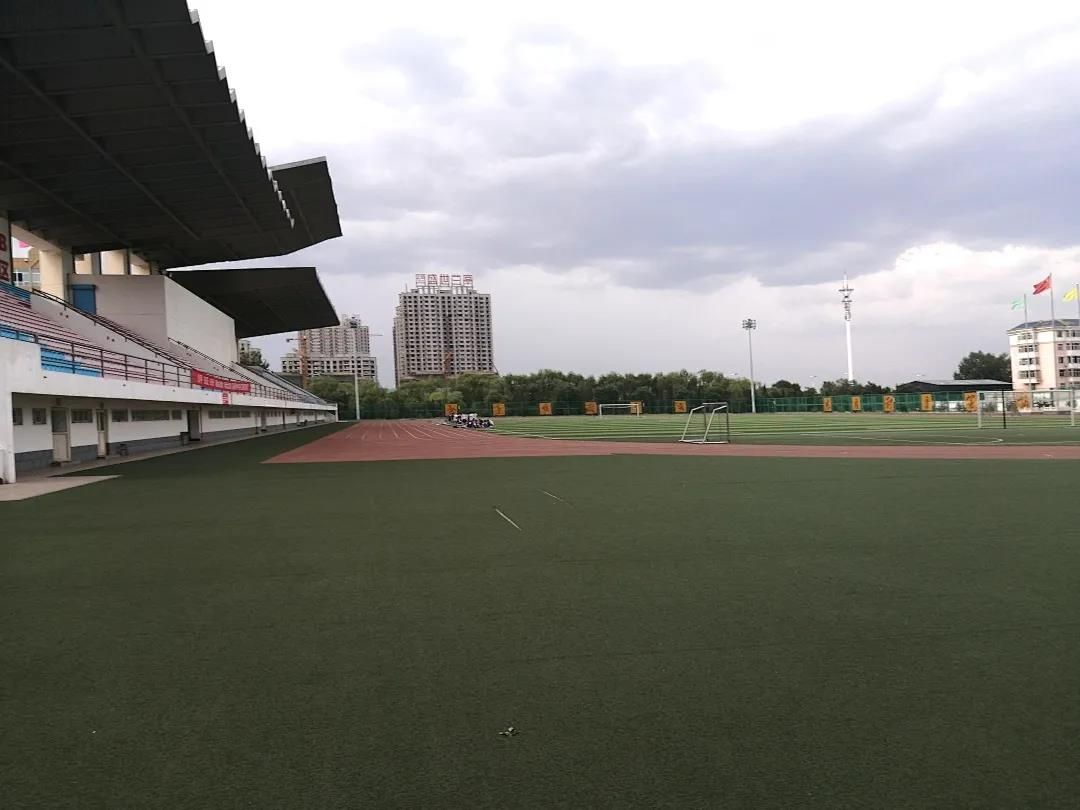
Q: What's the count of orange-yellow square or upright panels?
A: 12